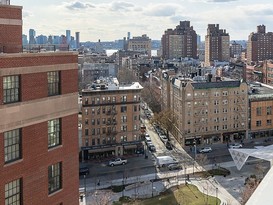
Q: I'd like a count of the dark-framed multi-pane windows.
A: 6